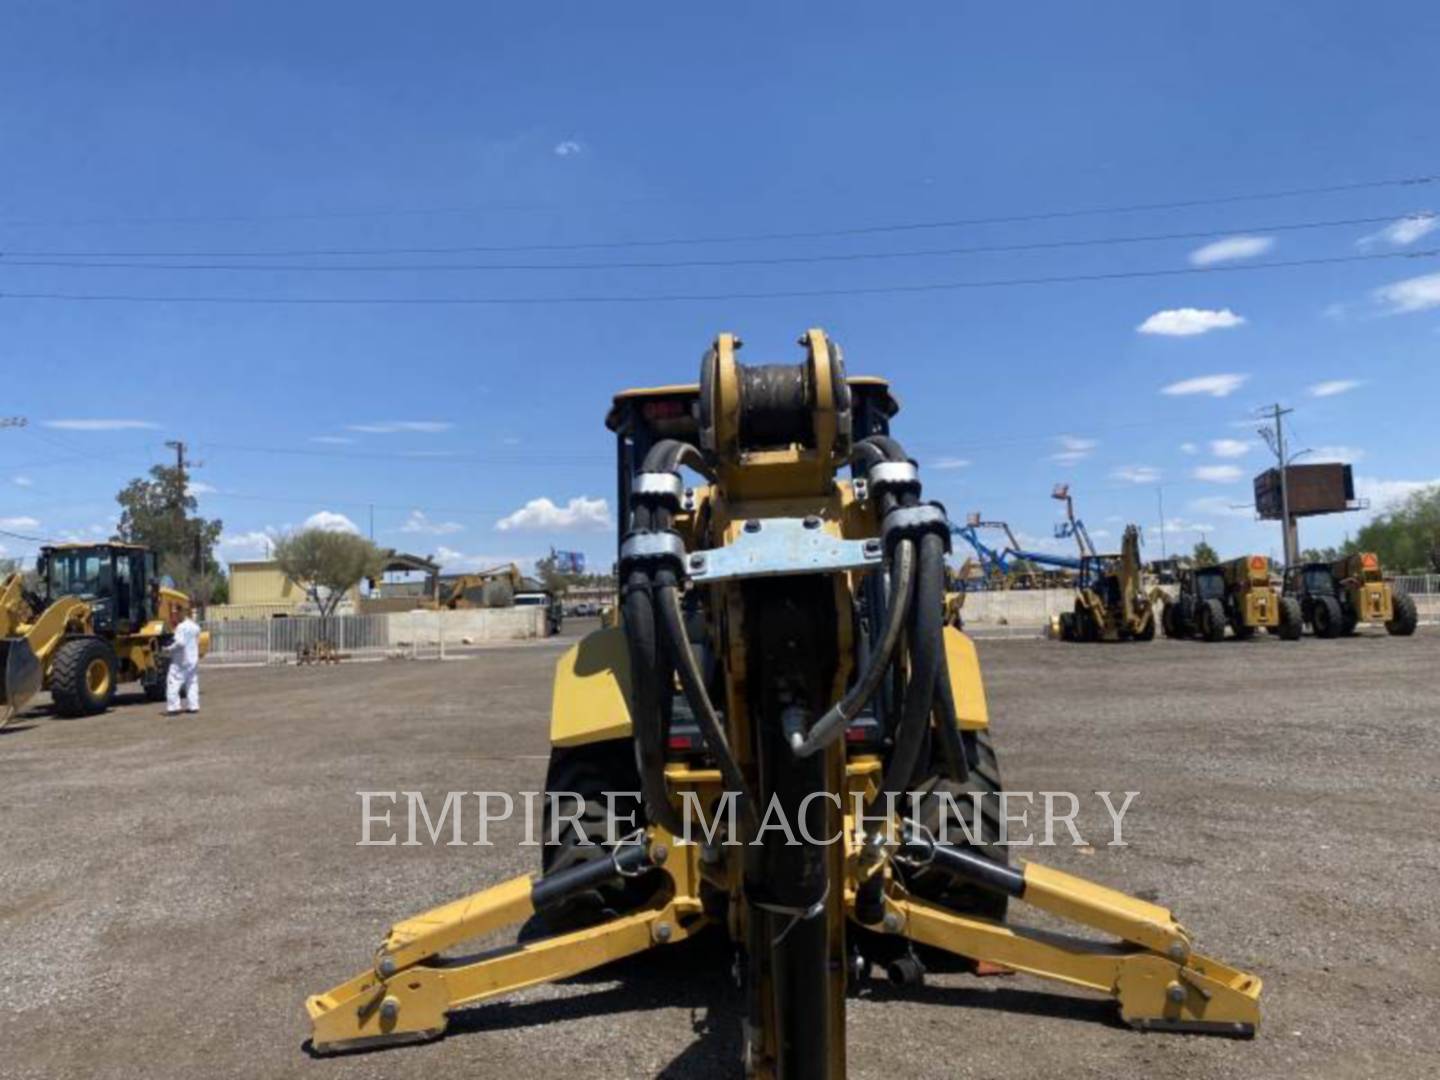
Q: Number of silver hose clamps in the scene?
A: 4